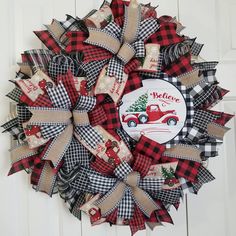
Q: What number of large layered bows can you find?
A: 3